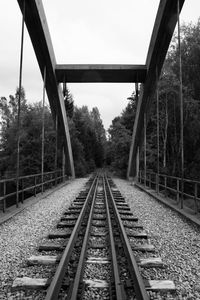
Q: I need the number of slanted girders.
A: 2